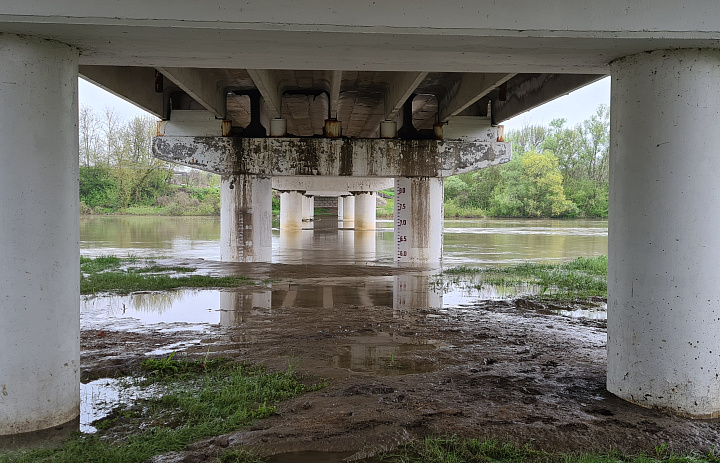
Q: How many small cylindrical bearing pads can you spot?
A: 7